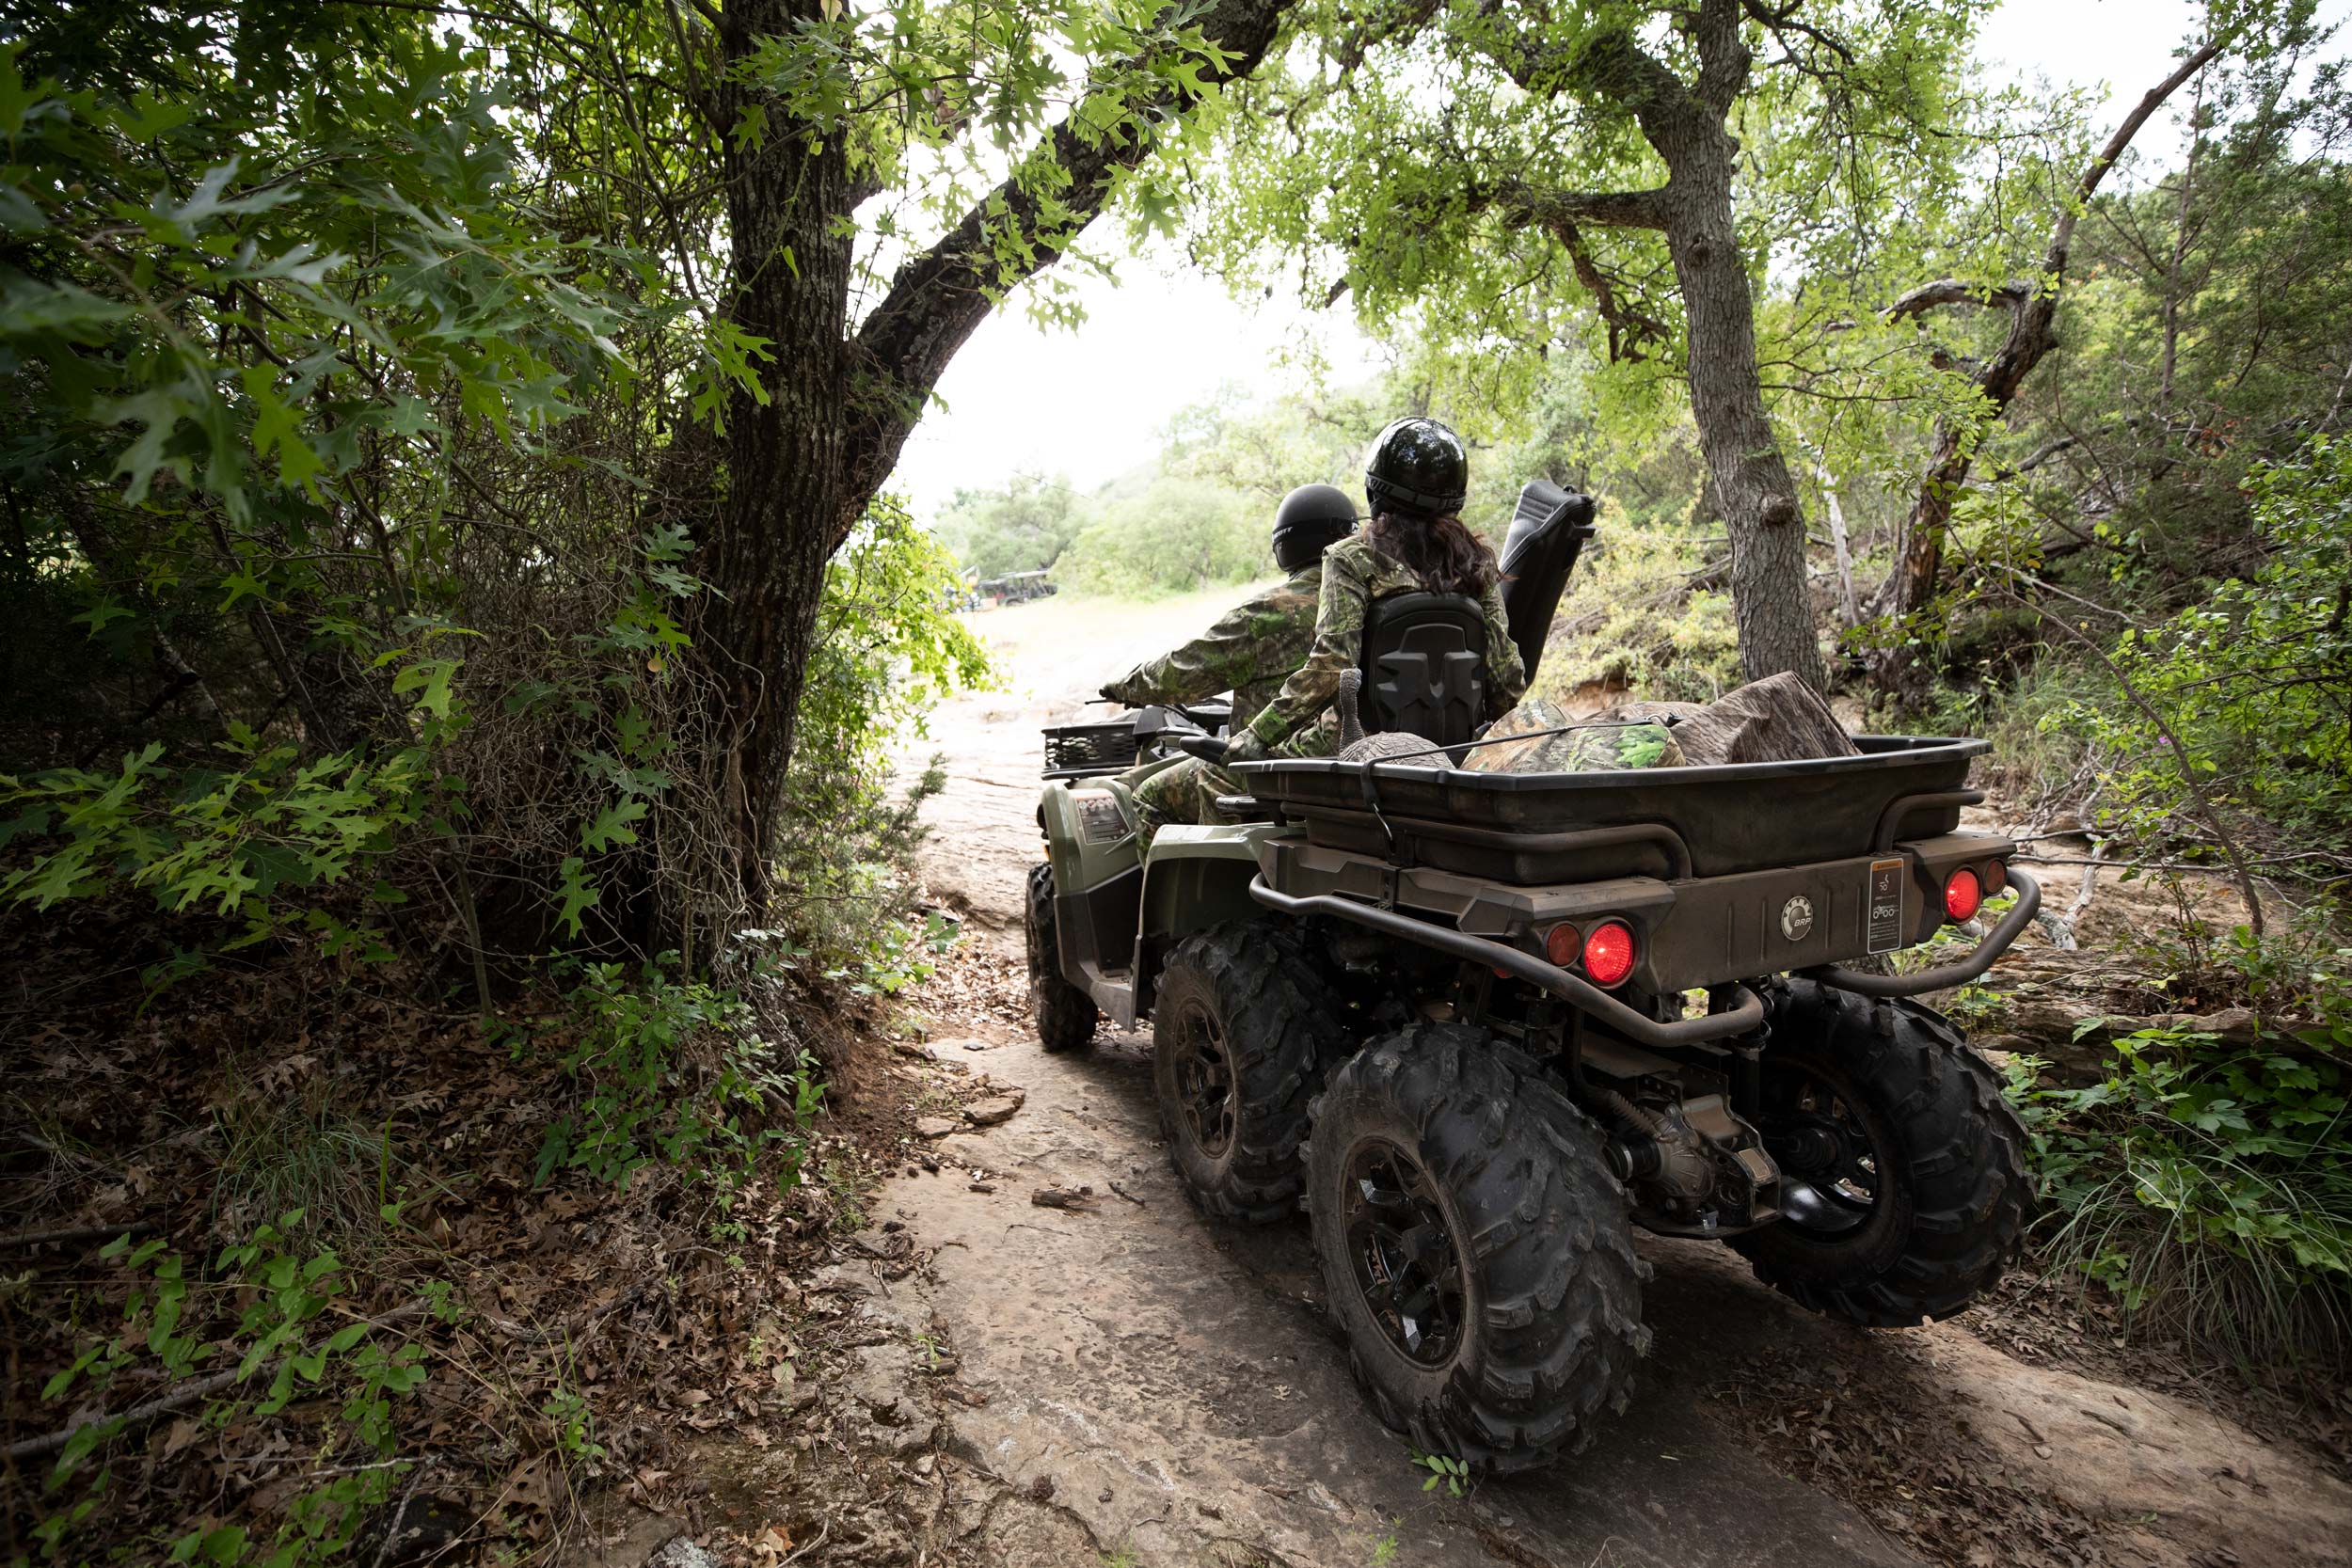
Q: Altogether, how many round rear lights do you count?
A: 4